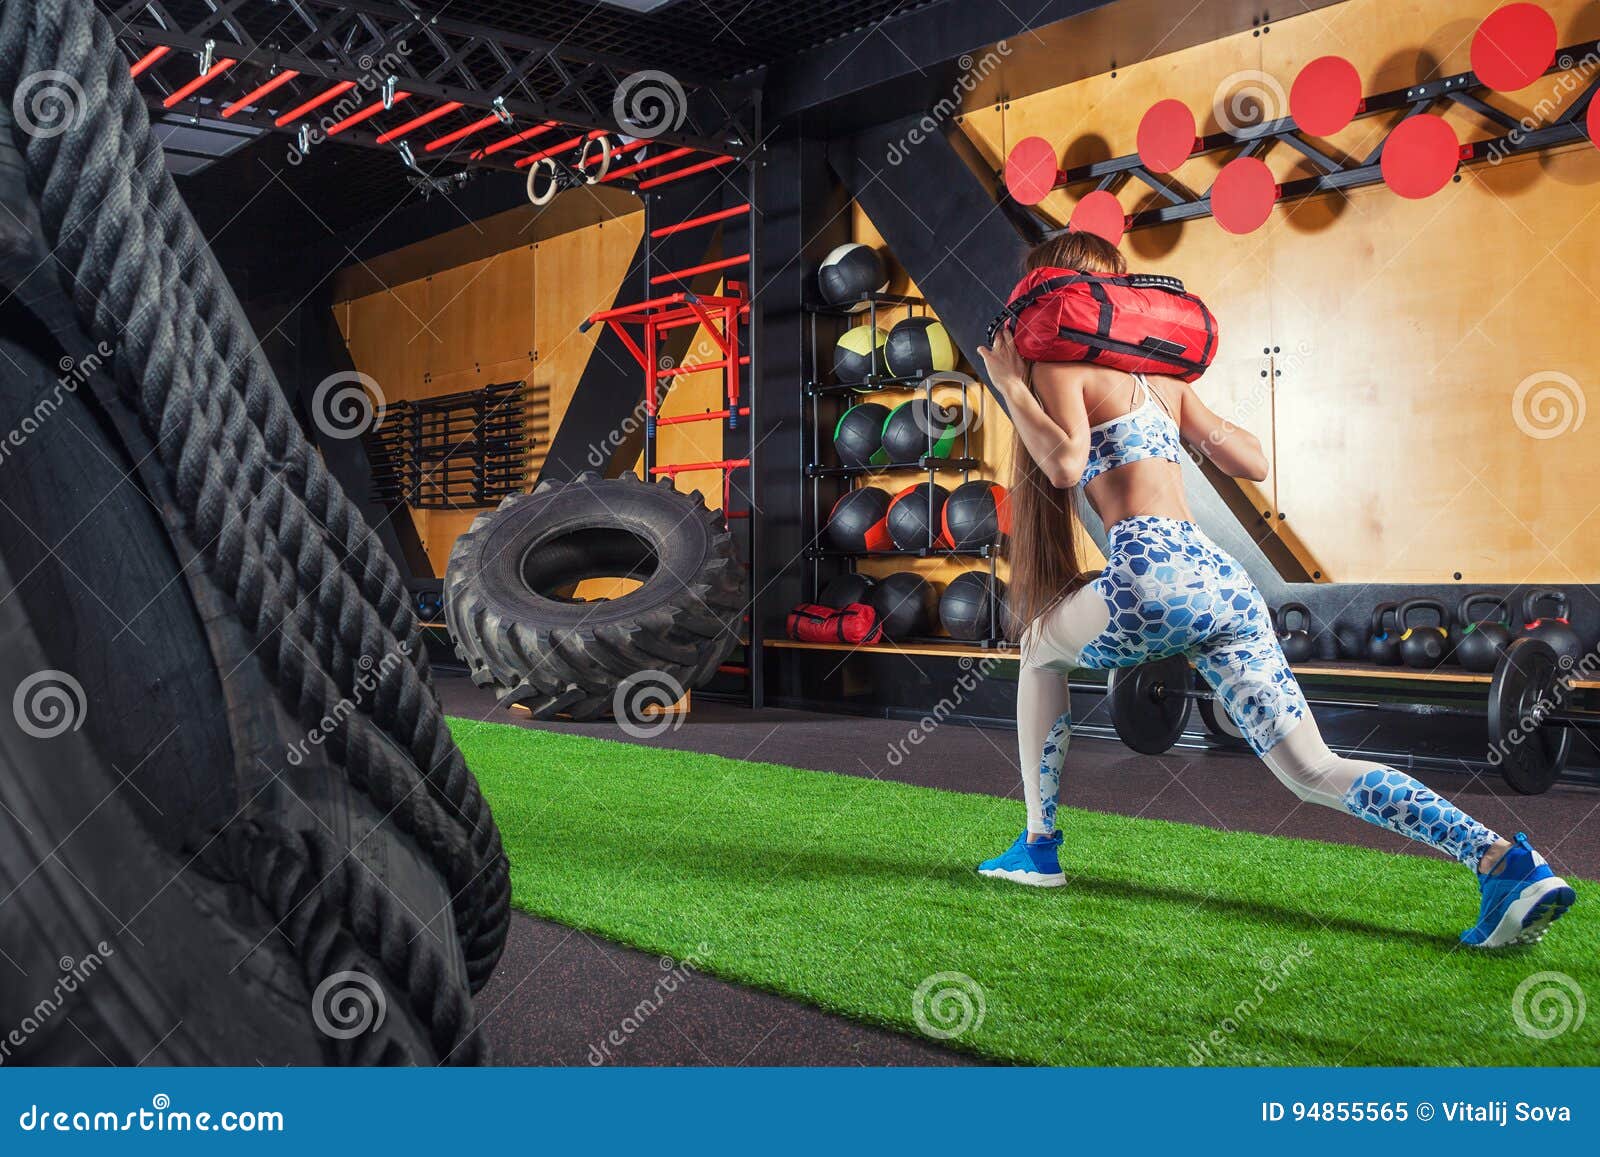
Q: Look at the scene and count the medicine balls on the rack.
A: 11